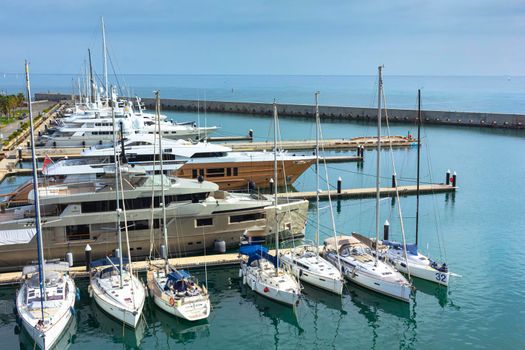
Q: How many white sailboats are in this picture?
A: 7